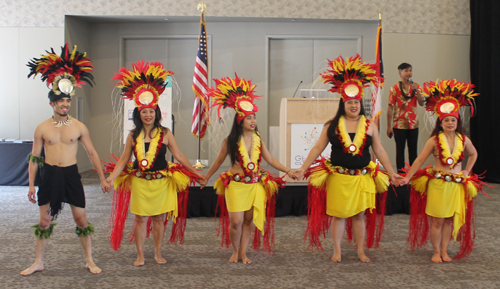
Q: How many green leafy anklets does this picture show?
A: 2